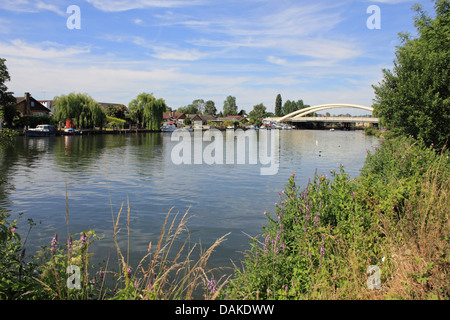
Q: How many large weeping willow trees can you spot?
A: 2